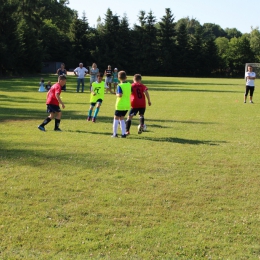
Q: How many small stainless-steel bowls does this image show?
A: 0